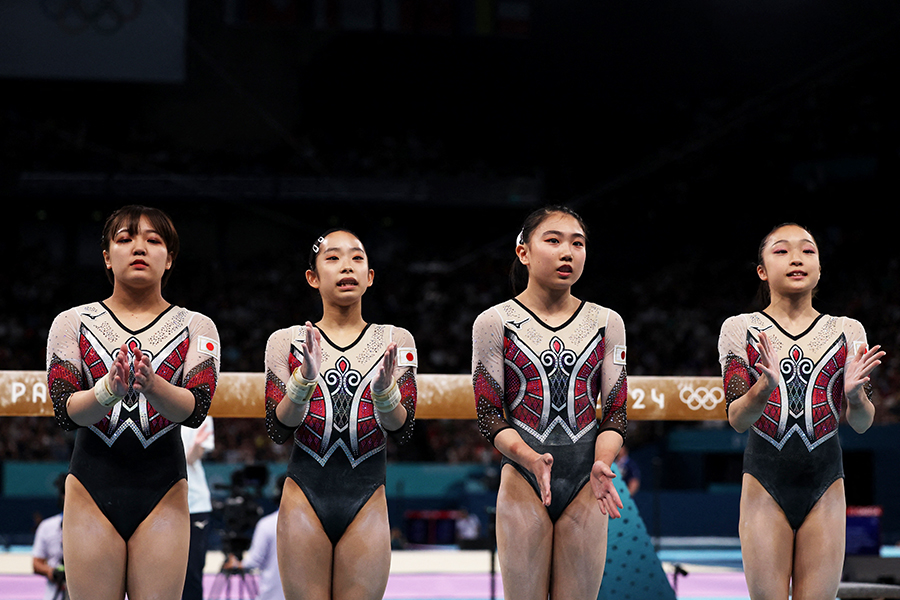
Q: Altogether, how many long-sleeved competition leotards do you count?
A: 4